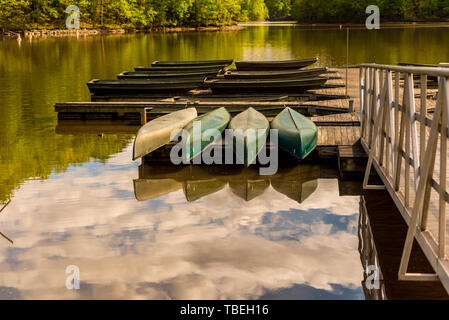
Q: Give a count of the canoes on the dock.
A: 4